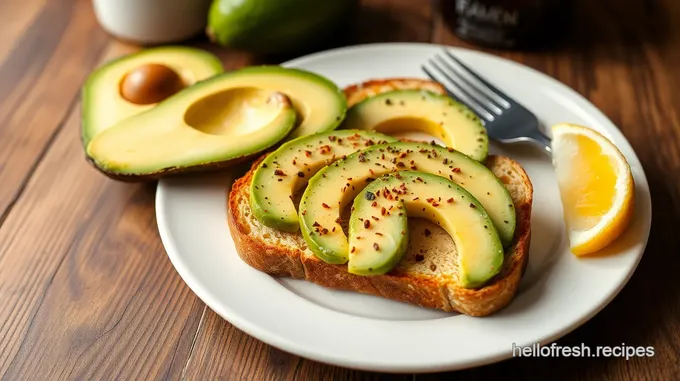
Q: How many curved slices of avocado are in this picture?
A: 4